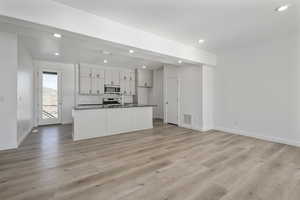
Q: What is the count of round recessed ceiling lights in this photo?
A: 8